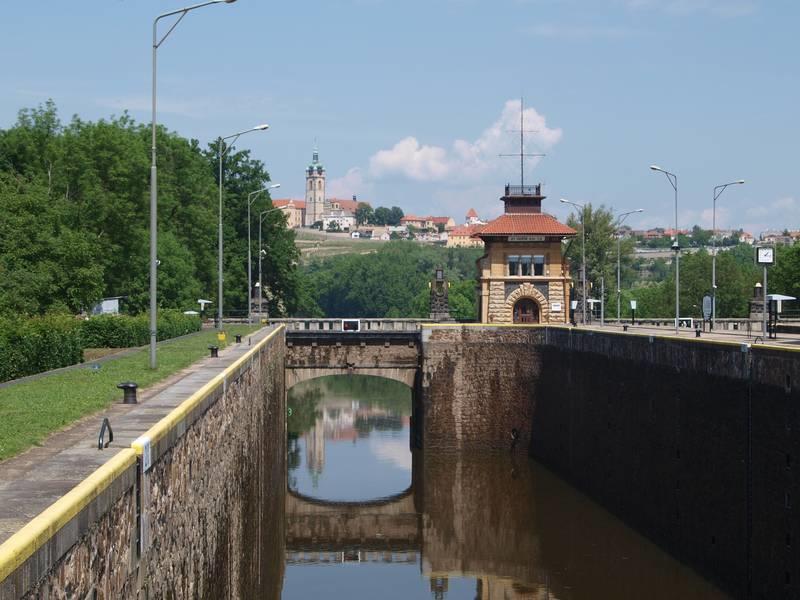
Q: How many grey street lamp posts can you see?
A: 8